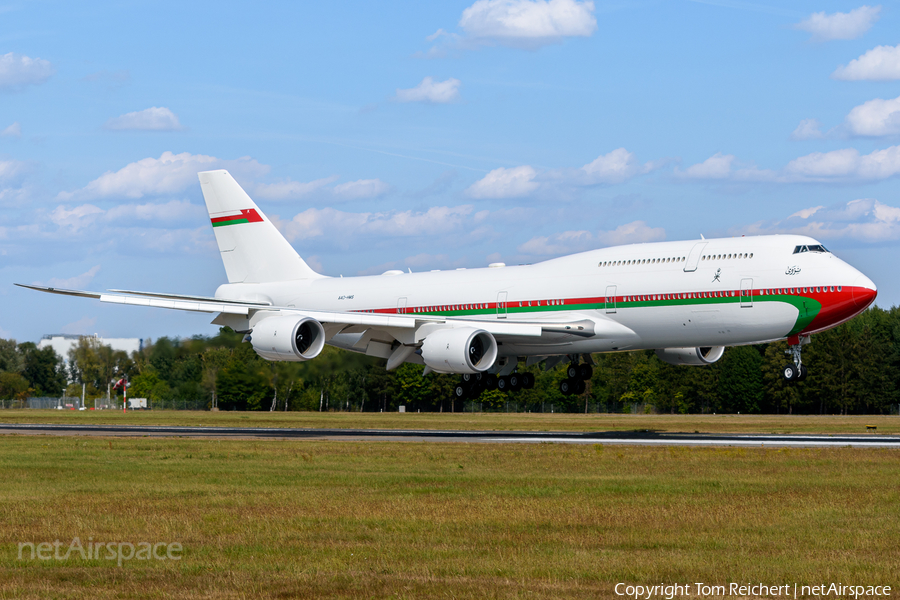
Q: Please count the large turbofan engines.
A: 3